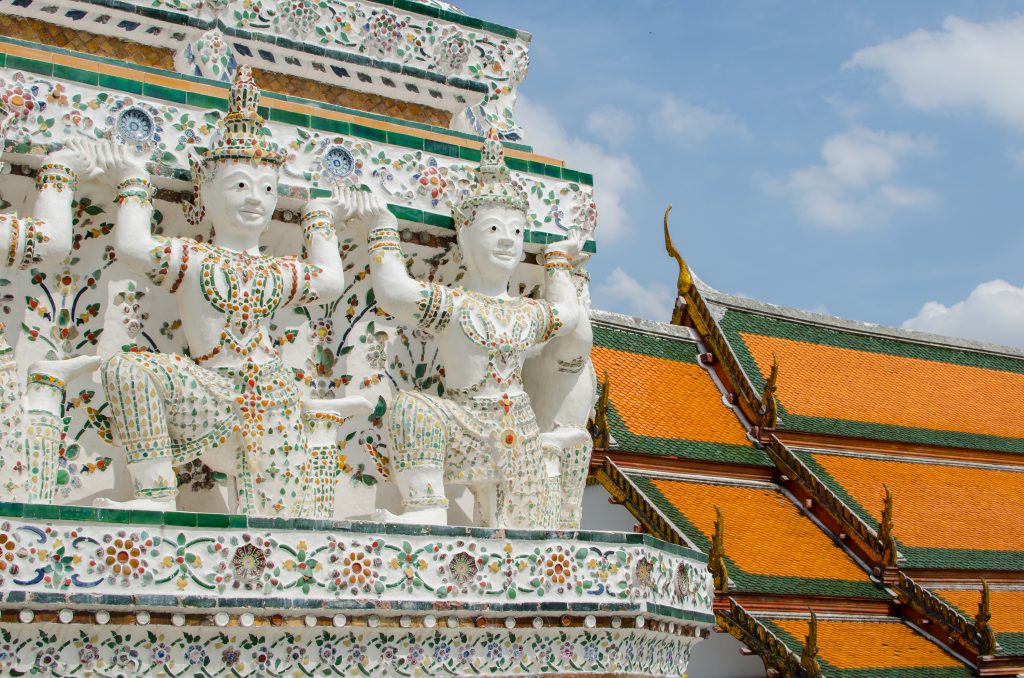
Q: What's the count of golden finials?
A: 7